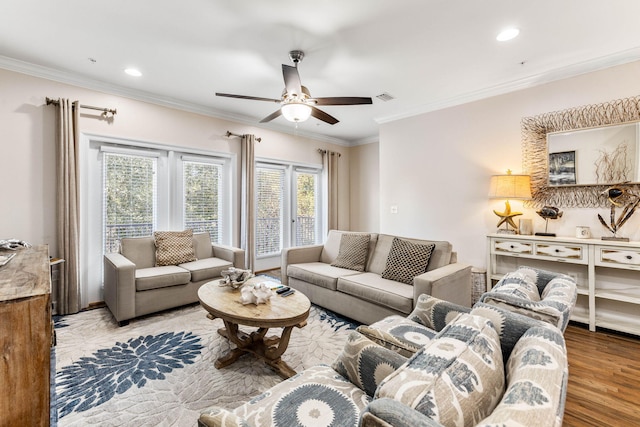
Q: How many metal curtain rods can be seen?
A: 3